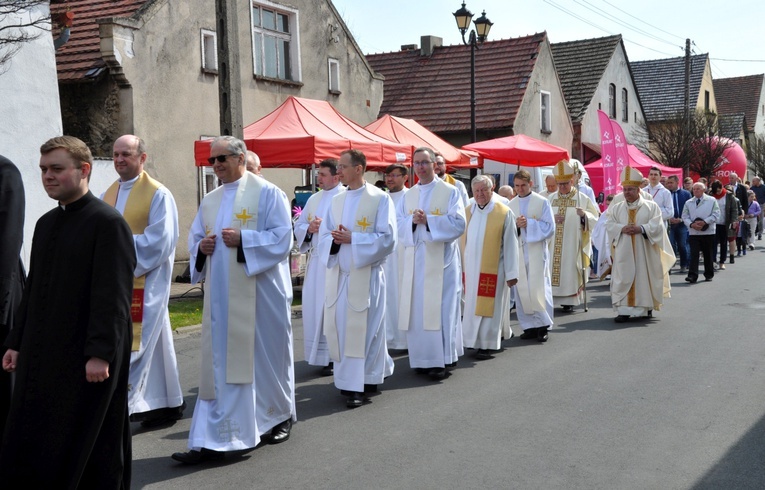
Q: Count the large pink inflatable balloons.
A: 1